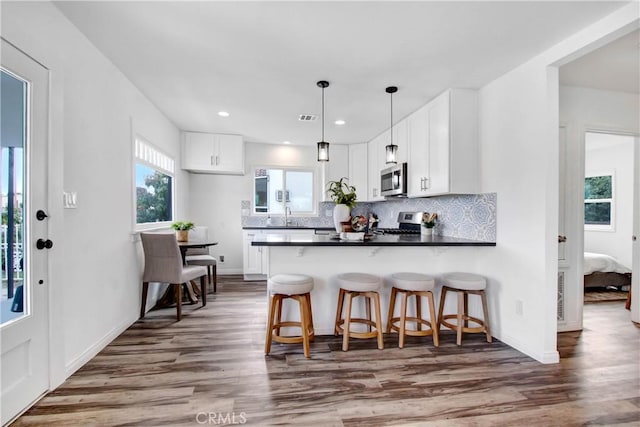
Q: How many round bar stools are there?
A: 4